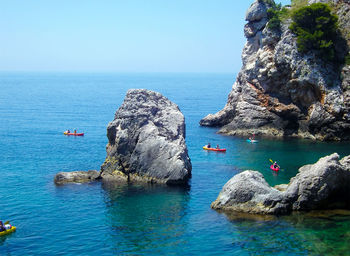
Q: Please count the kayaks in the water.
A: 5